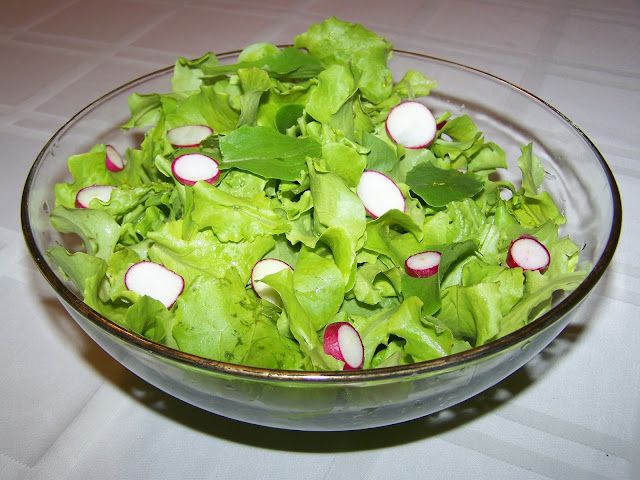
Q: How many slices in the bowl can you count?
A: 11